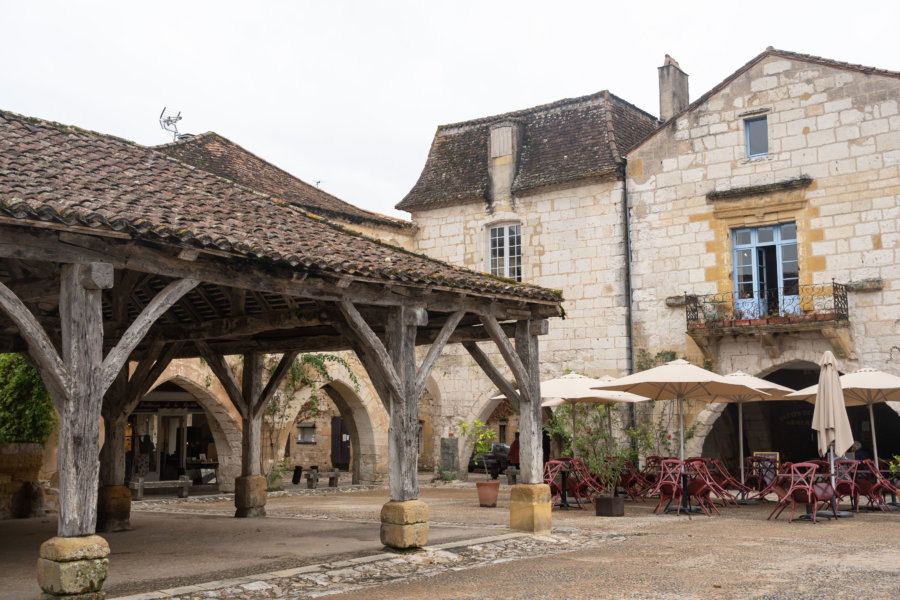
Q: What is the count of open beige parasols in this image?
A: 5